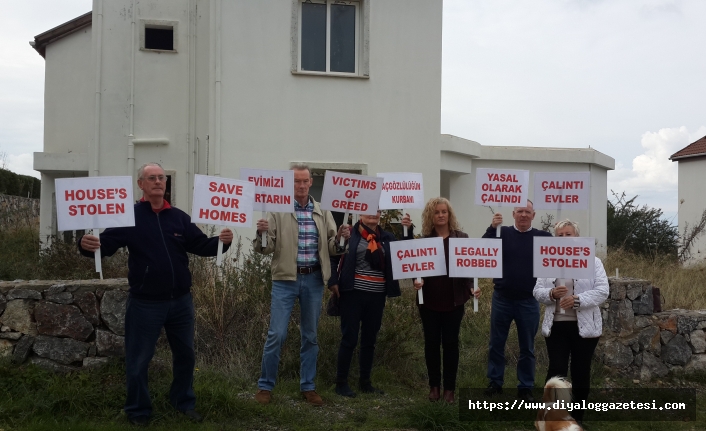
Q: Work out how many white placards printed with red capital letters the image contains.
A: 10